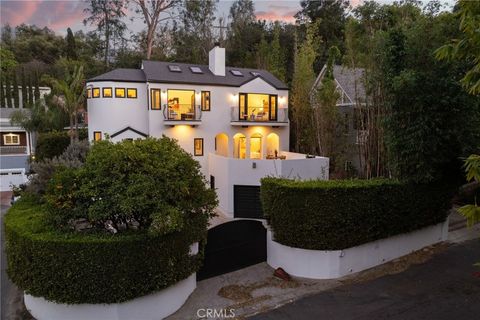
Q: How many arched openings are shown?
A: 4